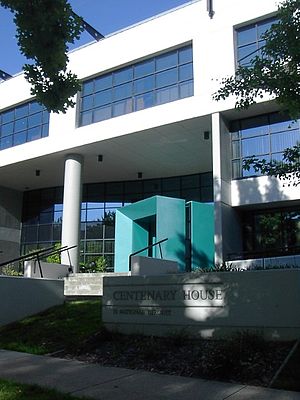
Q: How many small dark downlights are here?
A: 4